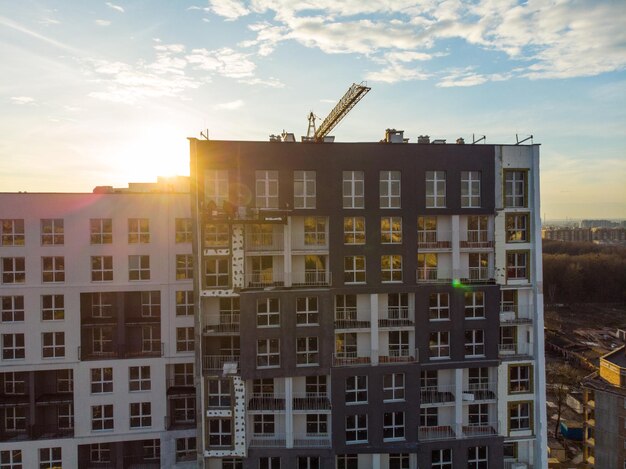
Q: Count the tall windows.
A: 8